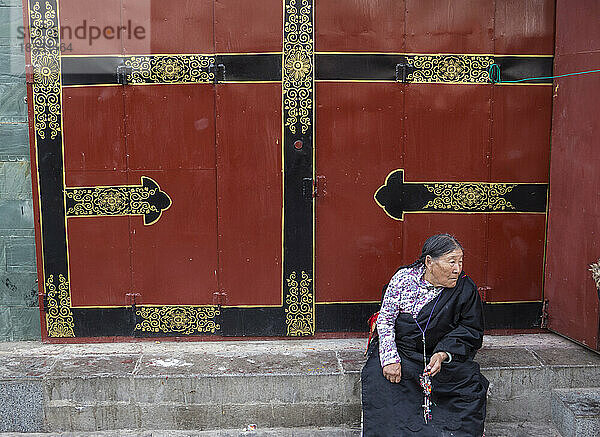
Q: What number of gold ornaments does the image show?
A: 9